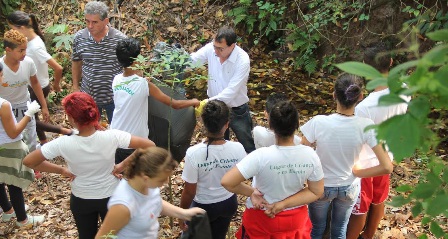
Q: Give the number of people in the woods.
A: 13